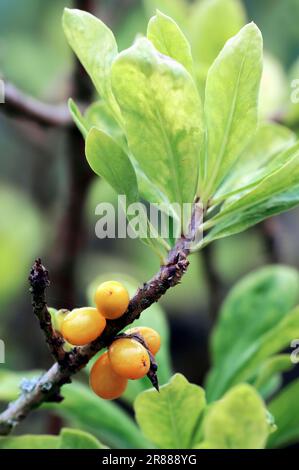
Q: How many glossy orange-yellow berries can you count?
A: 5